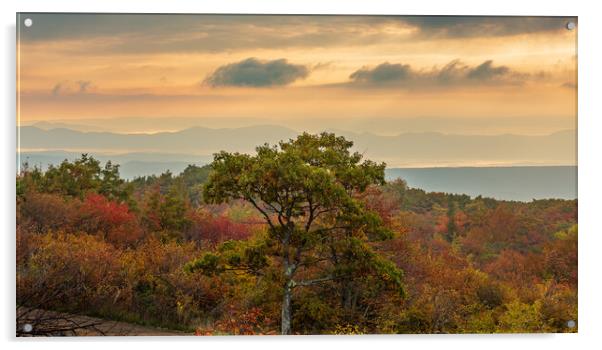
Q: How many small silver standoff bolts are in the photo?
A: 4